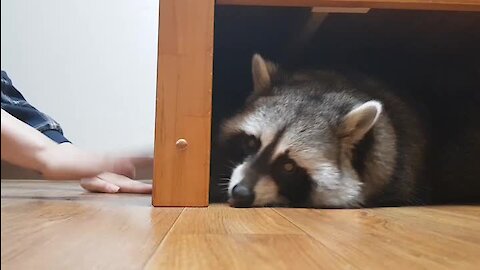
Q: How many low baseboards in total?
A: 1